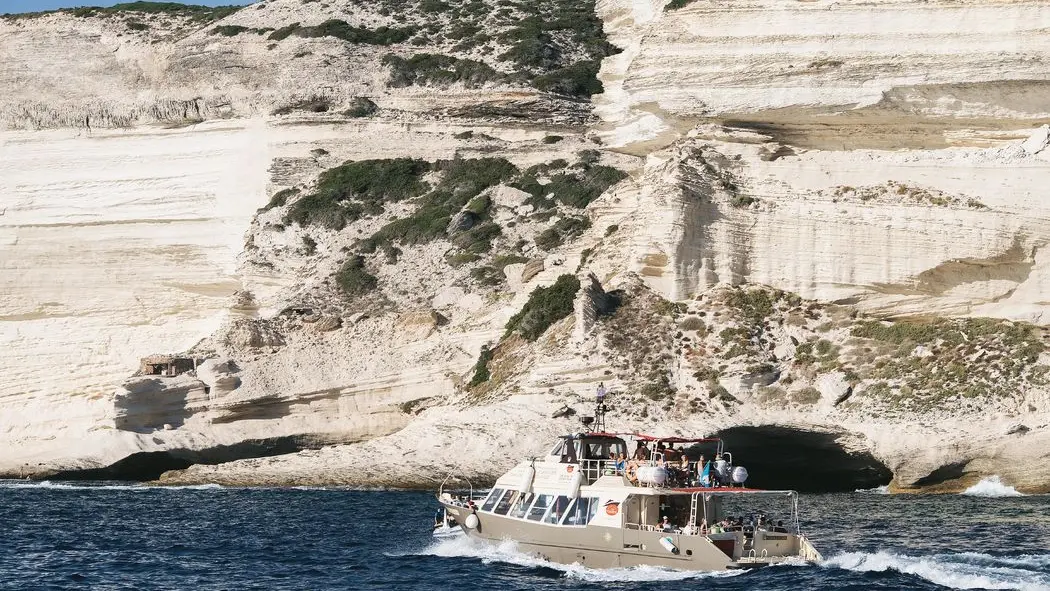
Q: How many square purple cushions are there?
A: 0